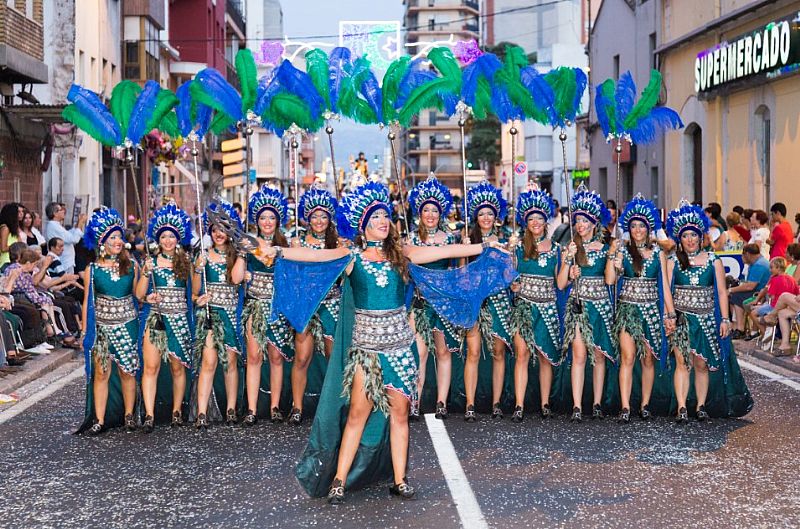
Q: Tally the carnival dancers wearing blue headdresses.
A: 12